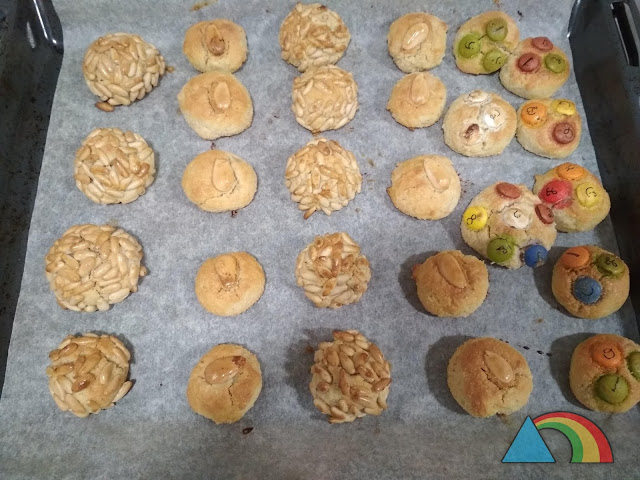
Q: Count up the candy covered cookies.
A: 8